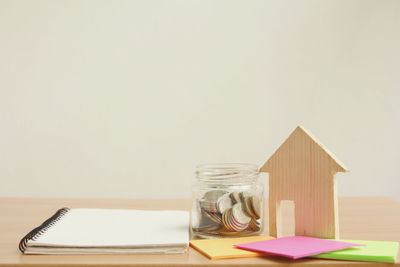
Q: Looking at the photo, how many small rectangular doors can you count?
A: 1